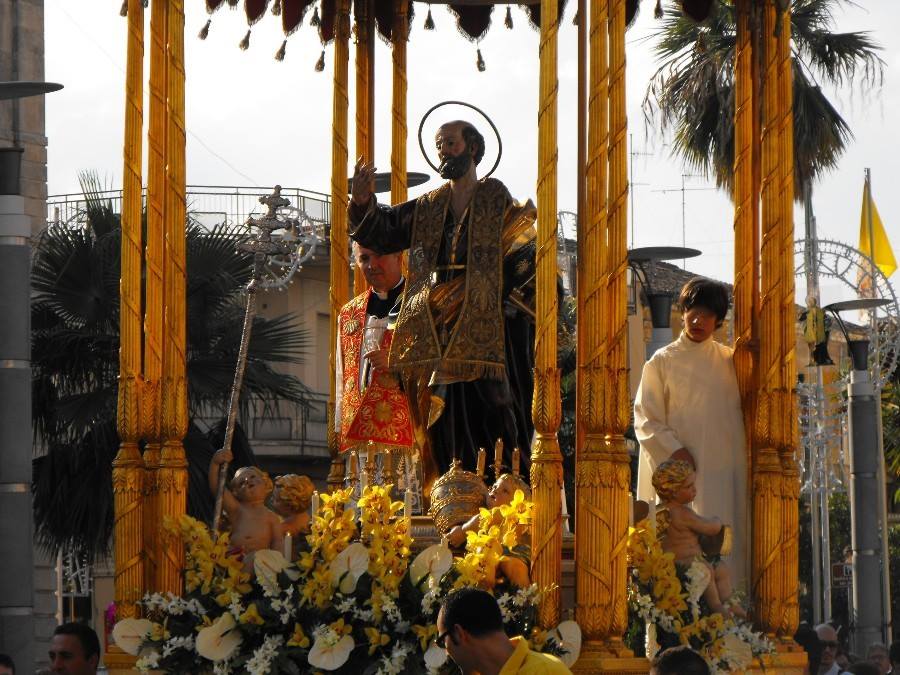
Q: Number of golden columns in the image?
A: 12